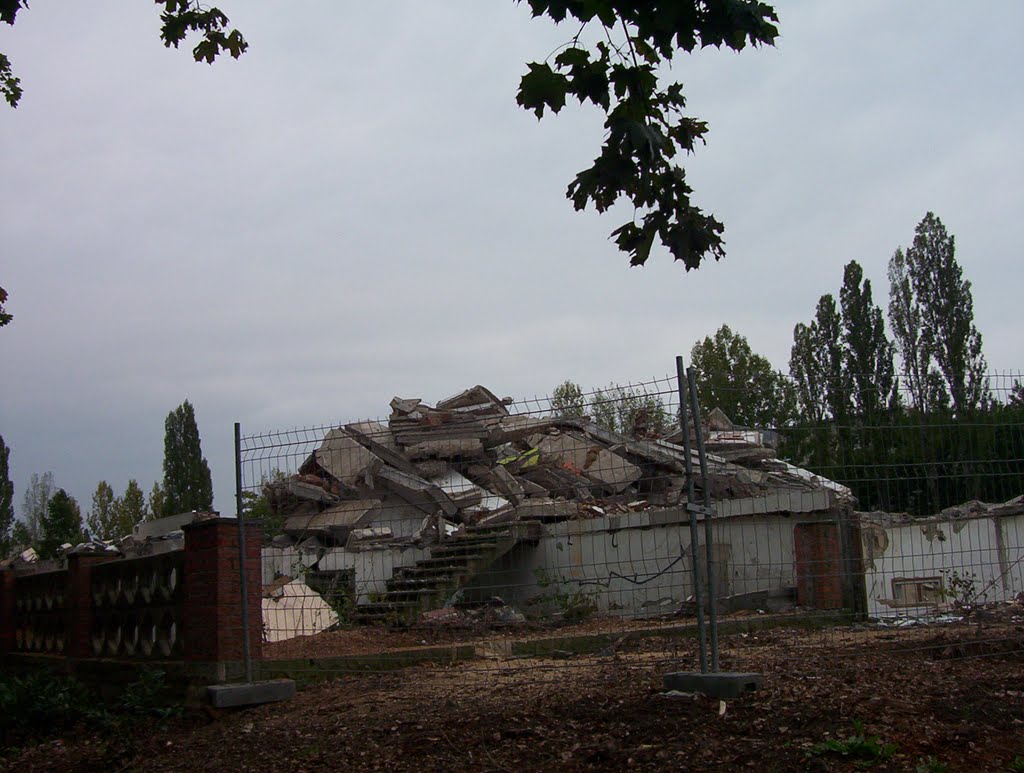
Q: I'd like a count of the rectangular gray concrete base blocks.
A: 2